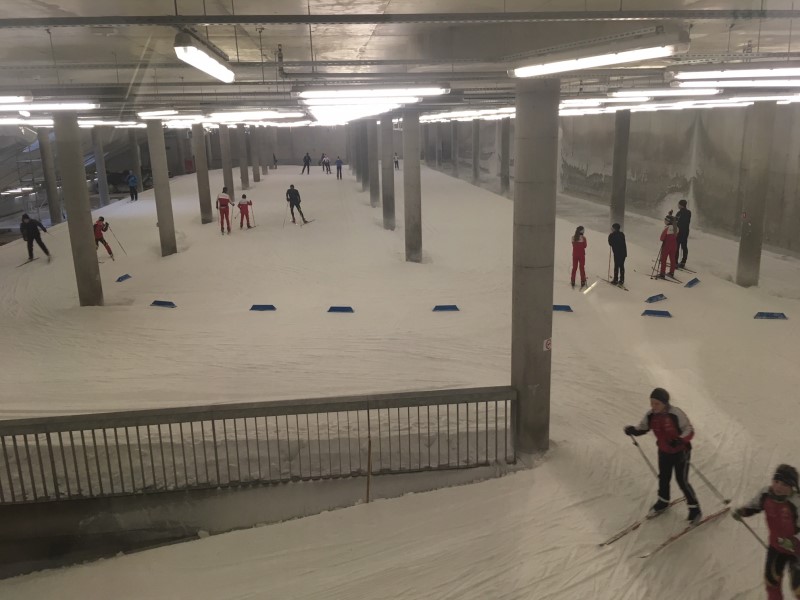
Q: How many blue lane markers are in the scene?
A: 10